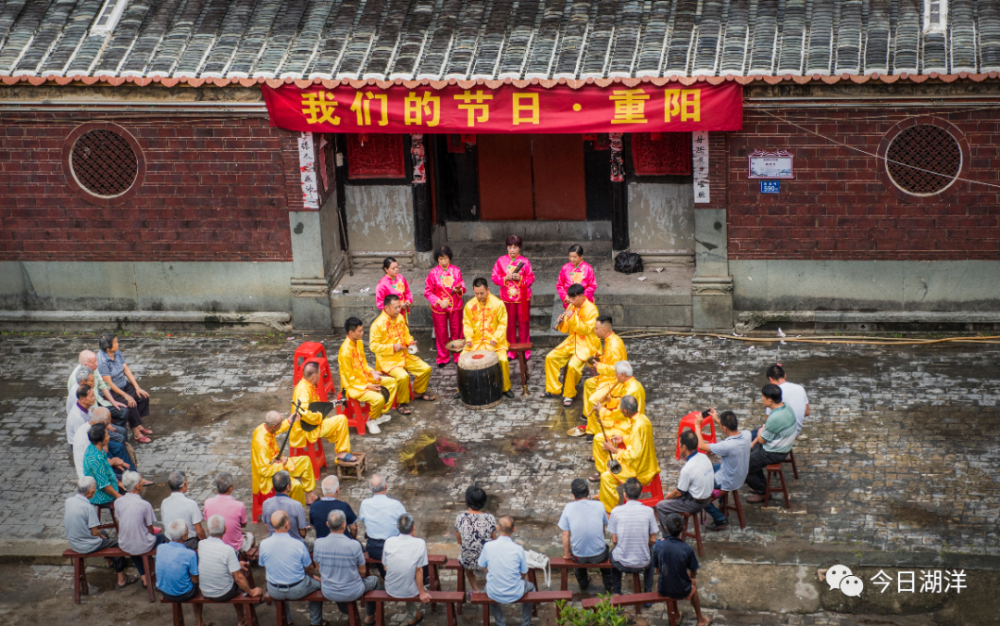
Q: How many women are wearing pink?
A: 4